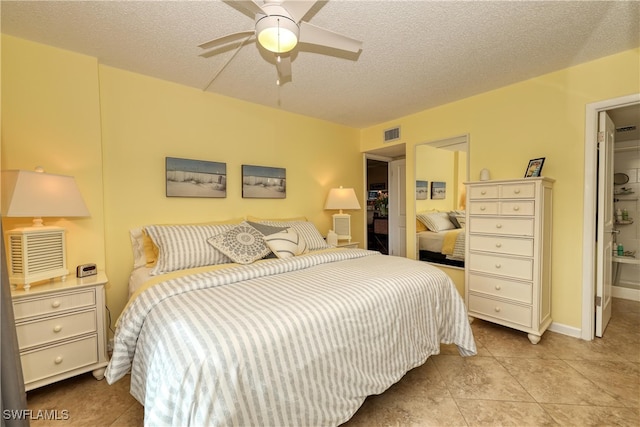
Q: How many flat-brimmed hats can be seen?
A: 0